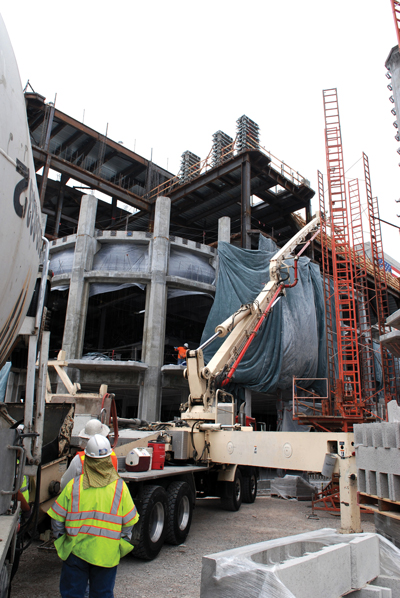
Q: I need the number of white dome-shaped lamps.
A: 0